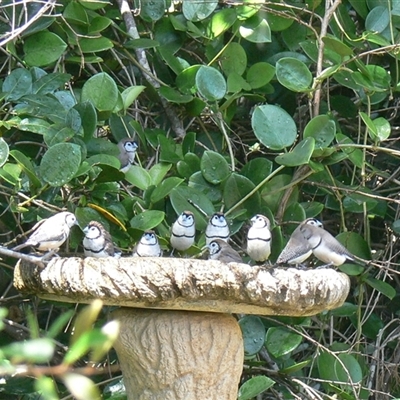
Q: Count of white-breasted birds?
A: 10